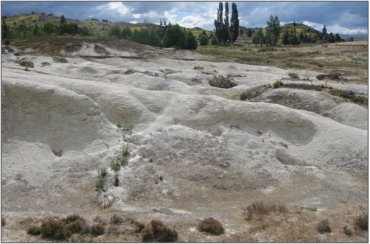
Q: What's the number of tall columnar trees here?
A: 3